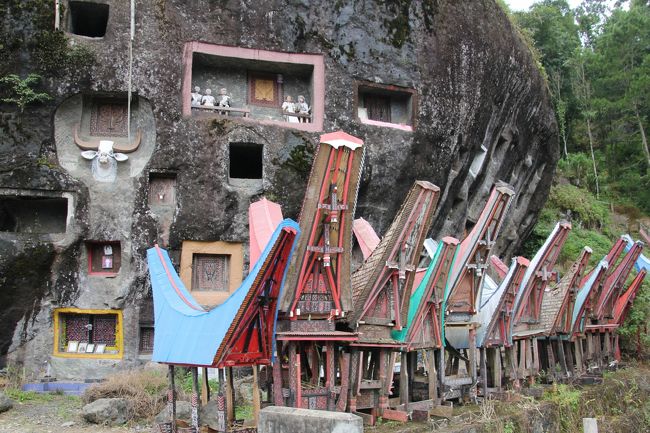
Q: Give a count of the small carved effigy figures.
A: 5